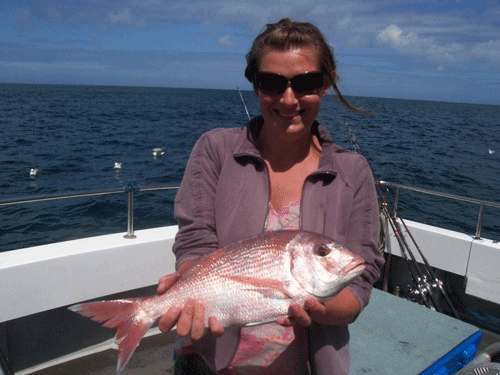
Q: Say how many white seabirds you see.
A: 4